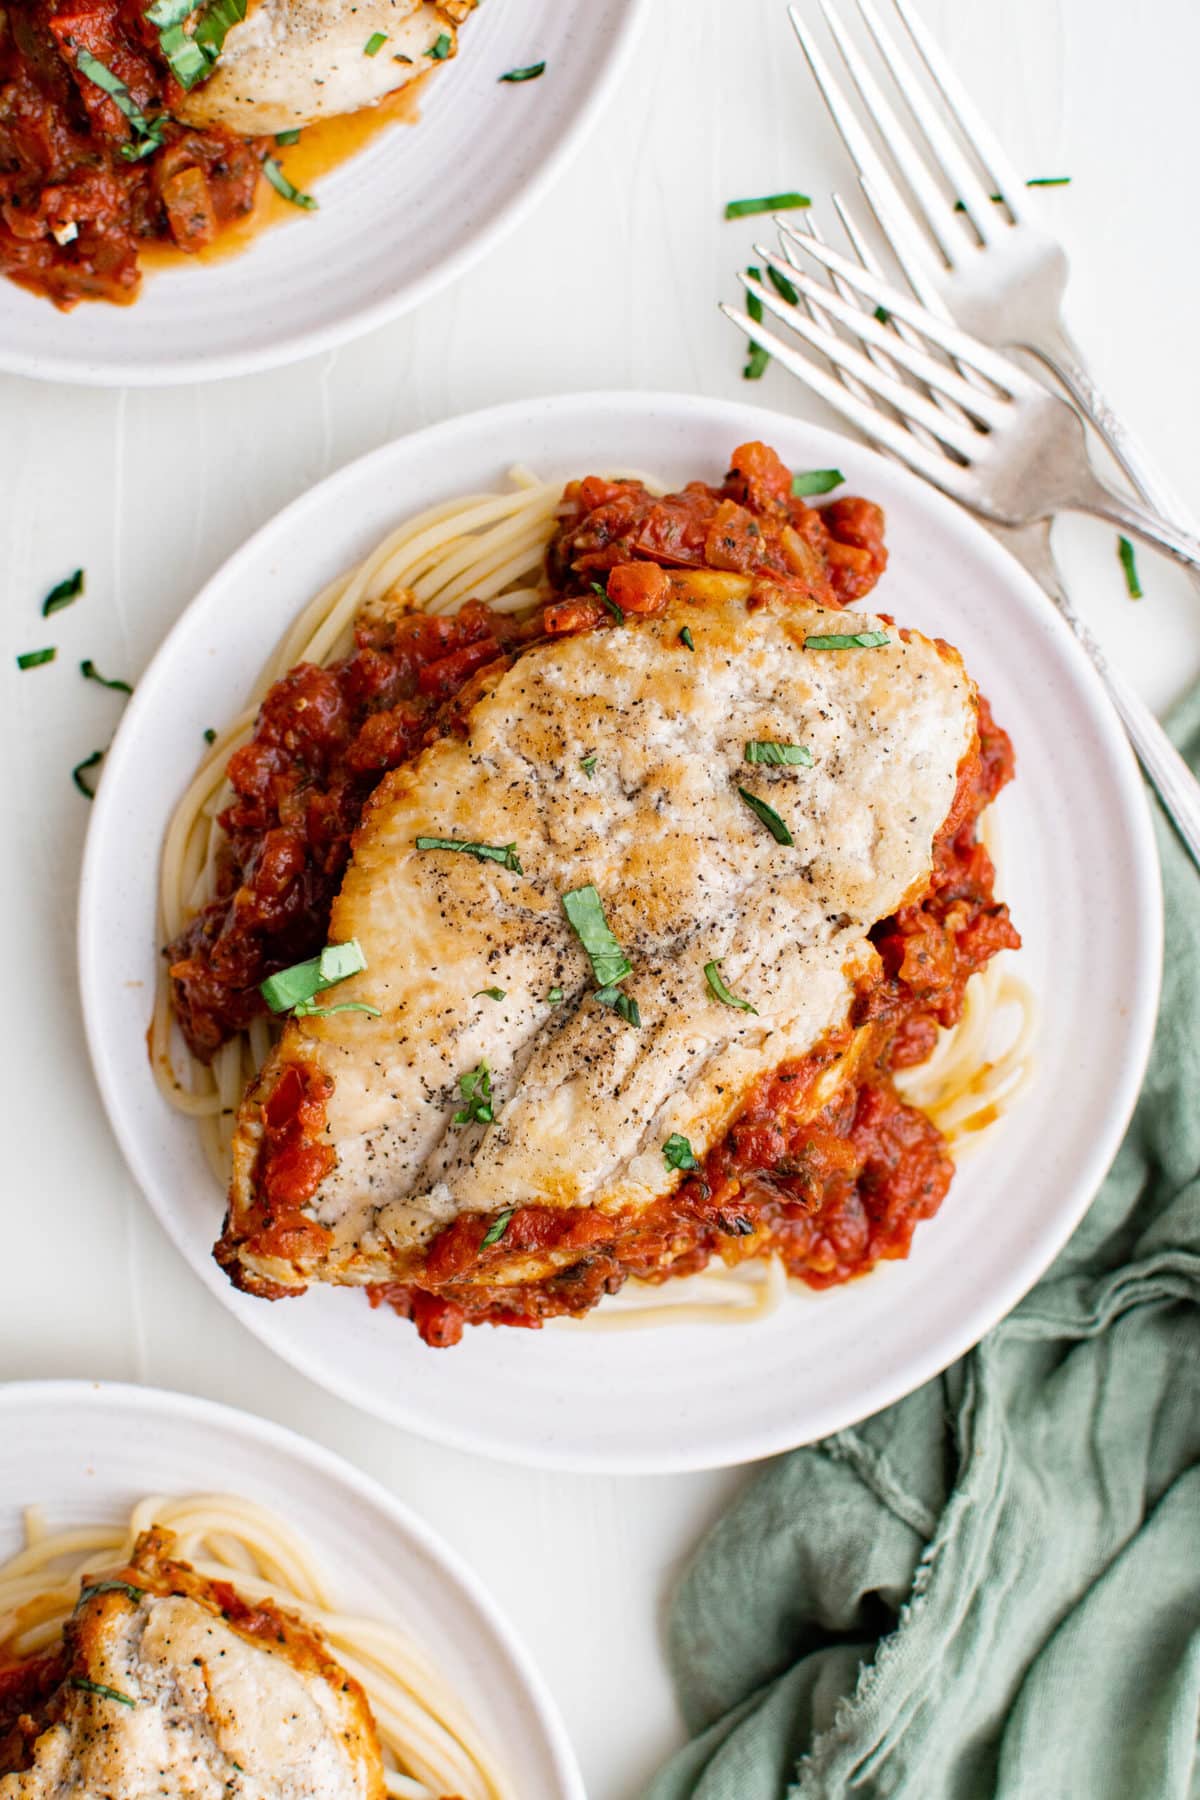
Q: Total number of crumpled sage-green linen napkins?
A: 1